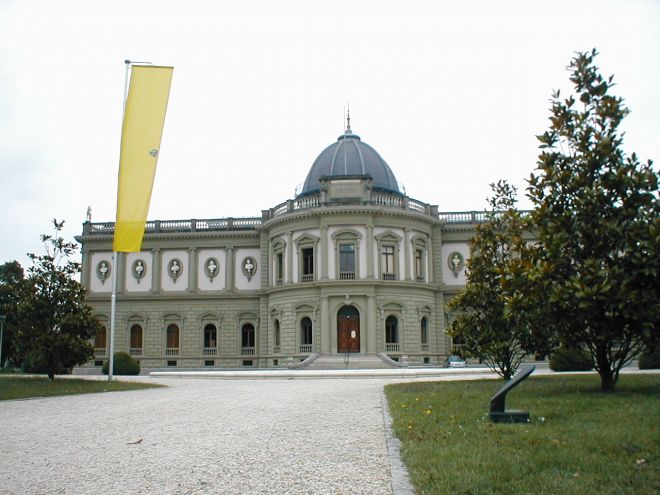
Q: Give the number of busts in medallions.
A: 6